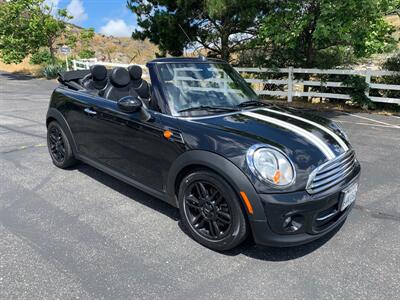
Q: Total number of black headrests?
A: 3